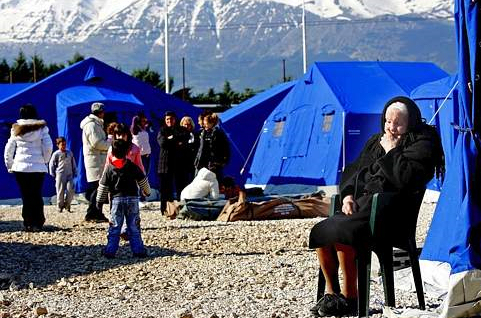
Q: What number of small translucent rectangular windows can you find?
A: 2